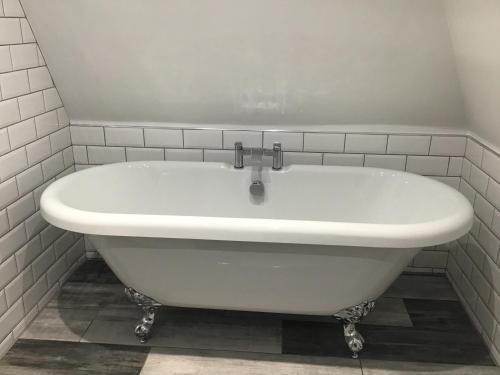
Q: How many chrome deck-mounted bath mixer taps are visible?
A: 1